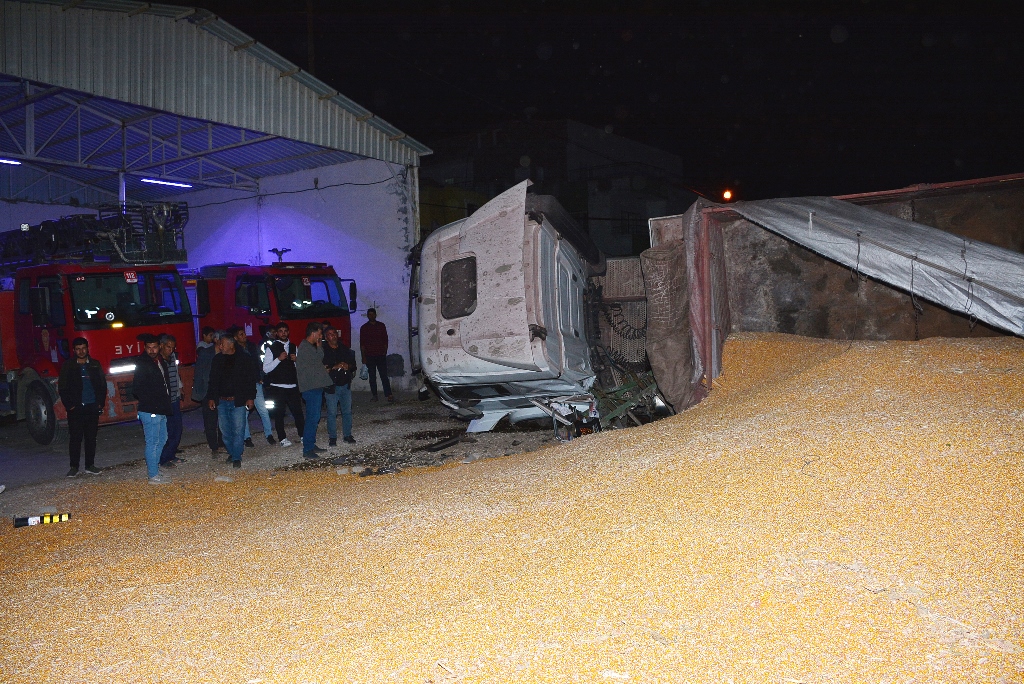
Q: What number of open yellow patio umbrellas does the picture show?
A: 0